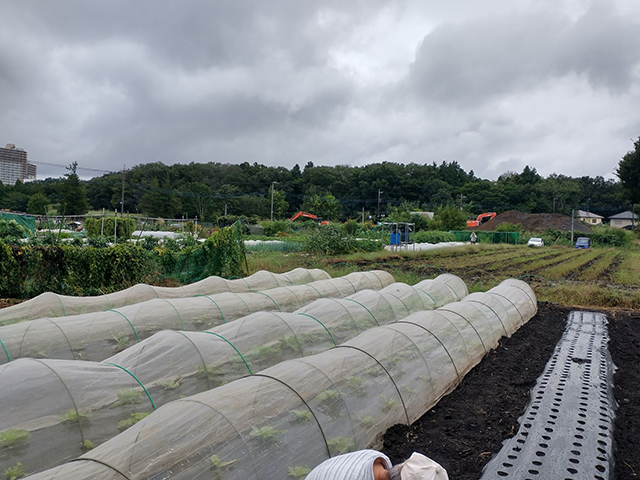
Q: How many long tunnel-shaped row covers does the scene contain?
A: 4